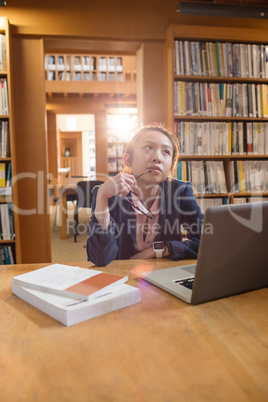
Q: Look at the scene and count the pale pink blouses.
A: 1